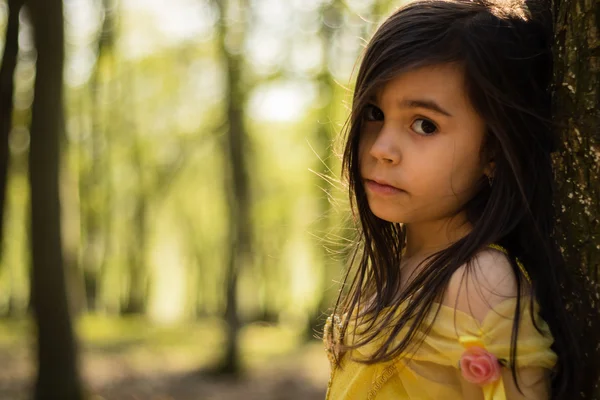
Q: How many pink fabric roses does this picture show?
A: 1